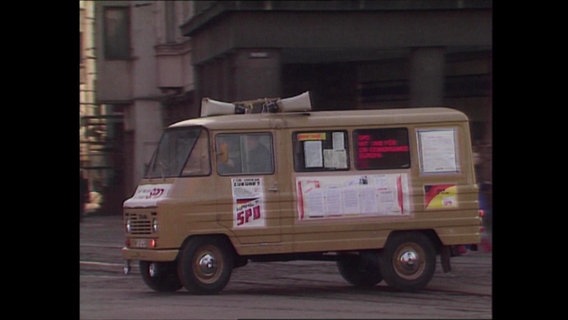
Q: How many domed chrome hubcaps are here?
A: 2